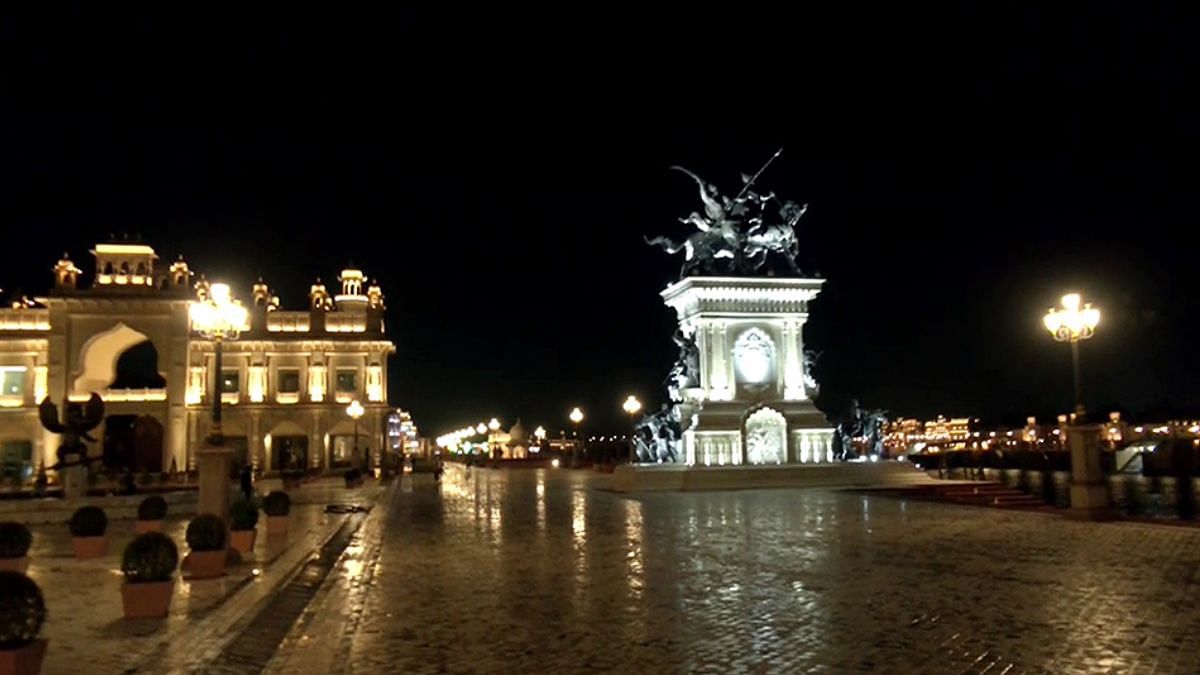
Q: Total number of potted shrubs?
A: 8